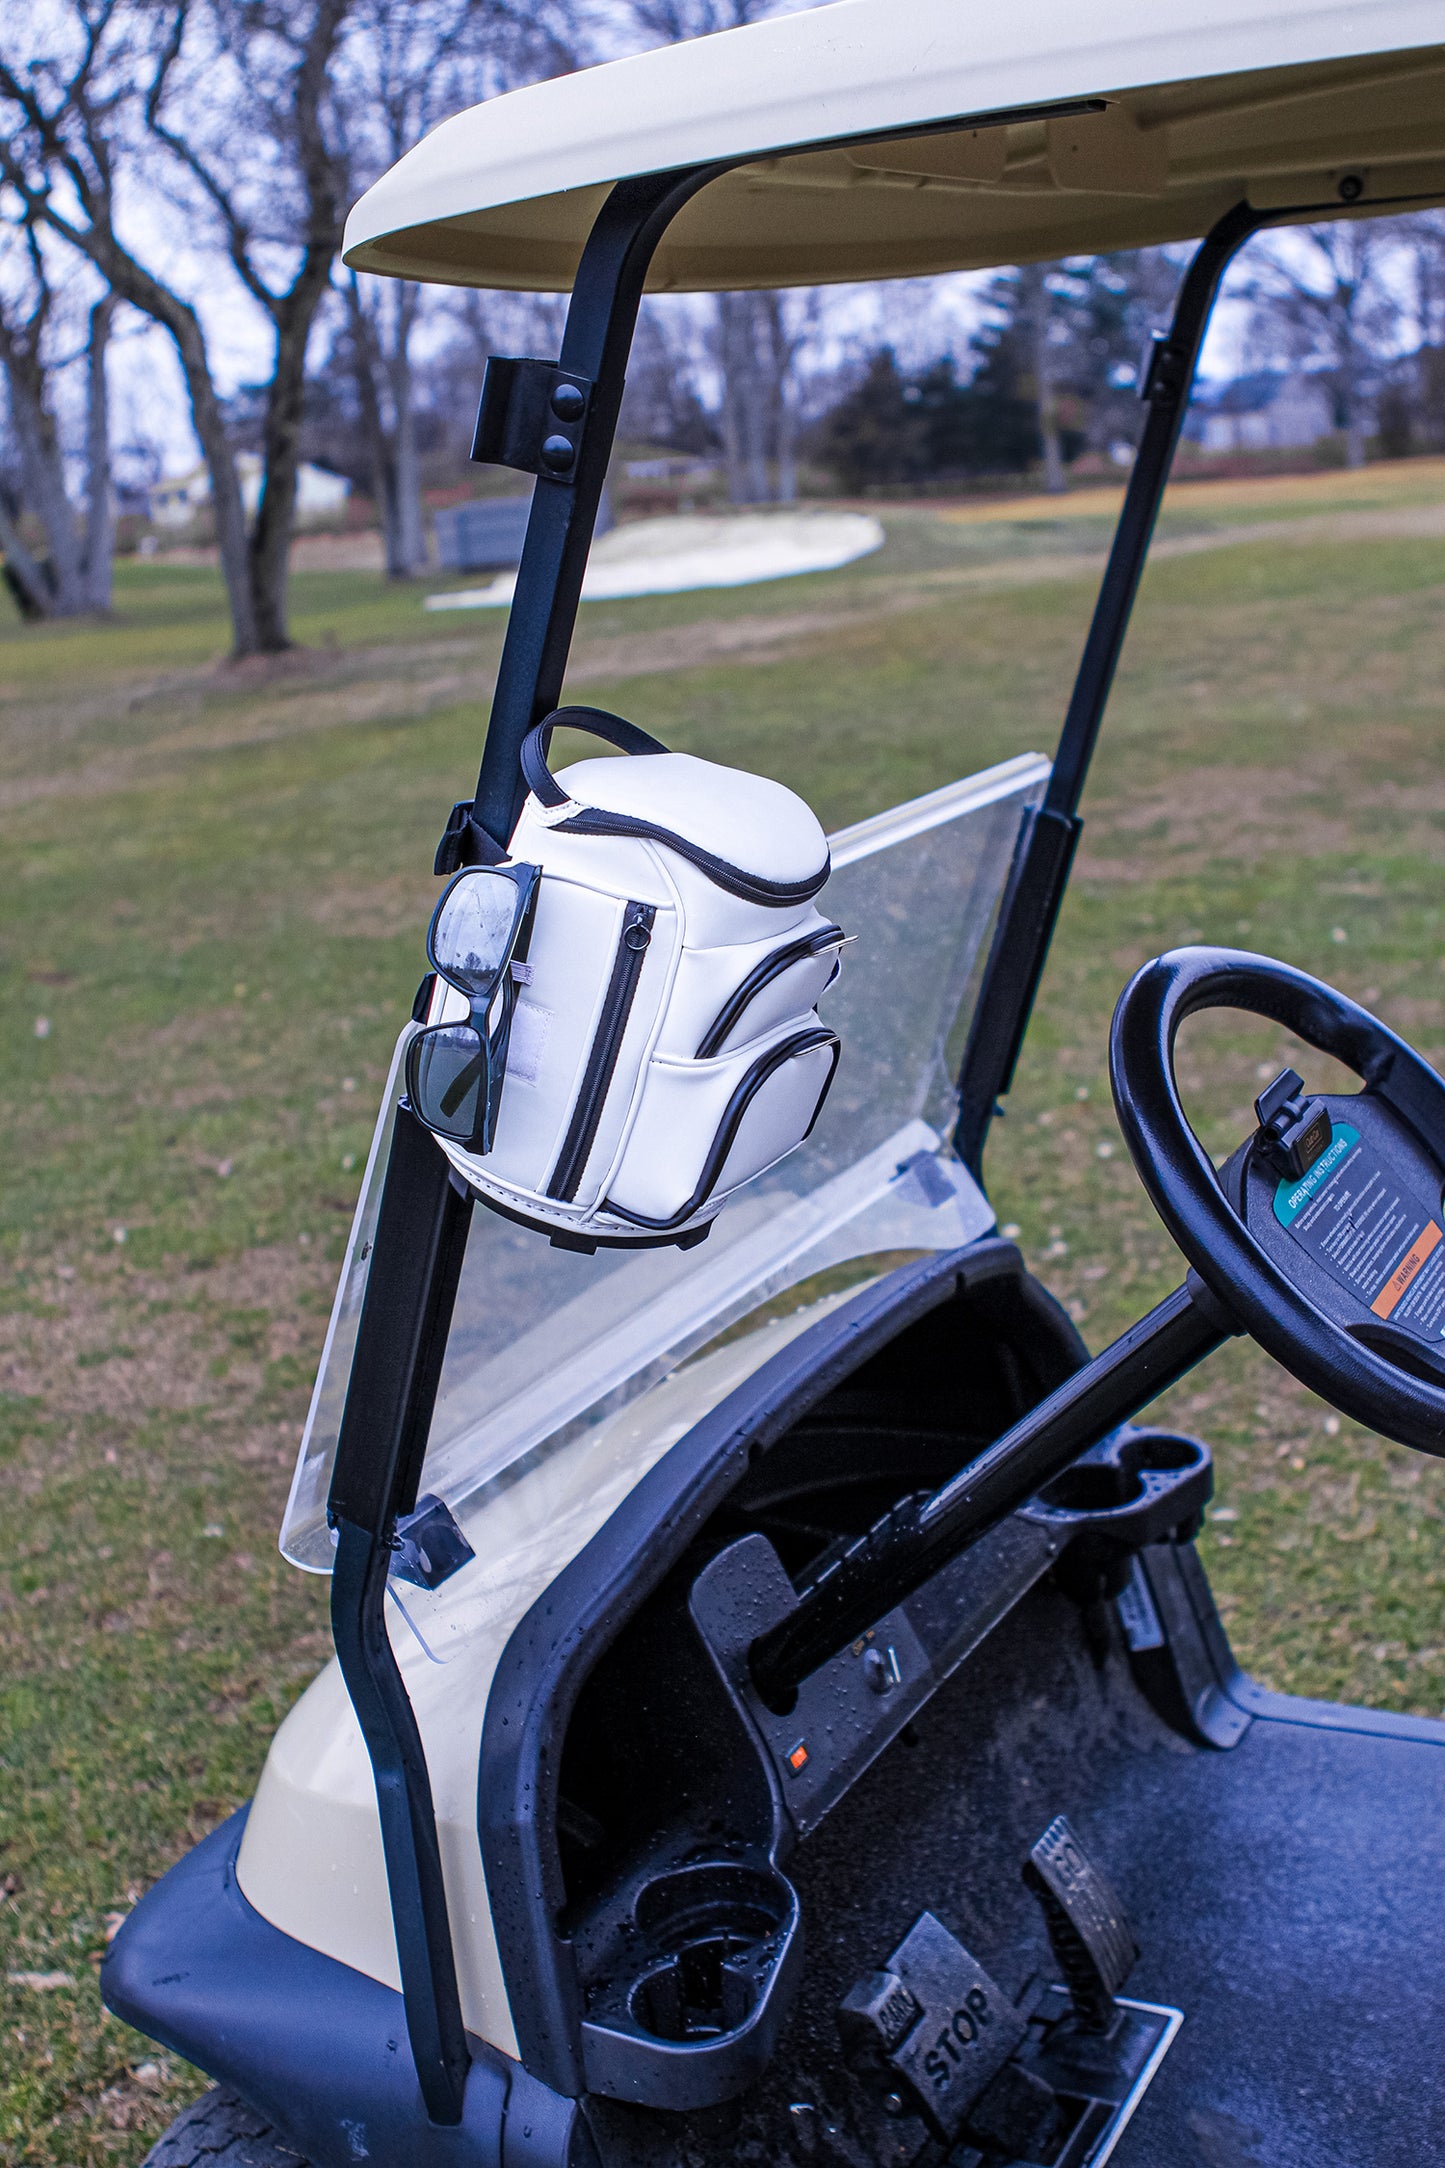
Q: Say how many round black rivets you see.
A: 2